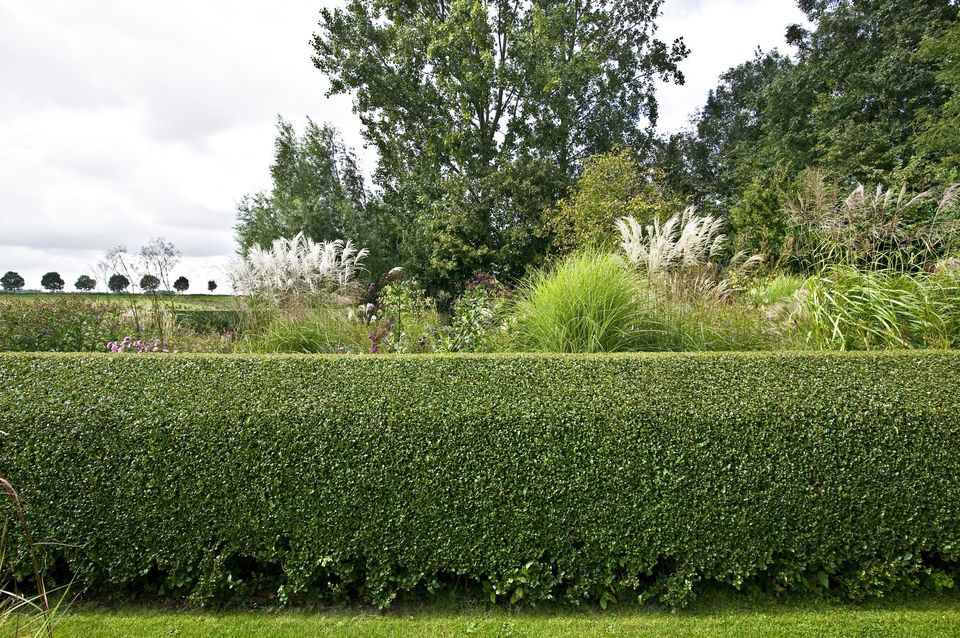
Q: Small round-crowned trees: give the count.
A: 7